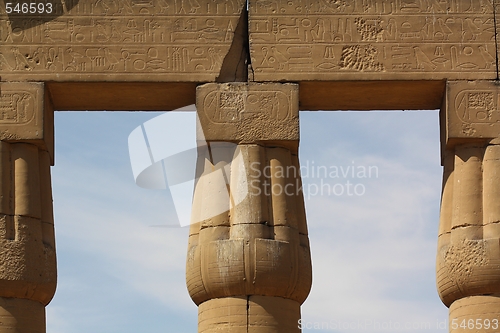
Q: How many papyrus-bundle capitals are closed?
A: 3